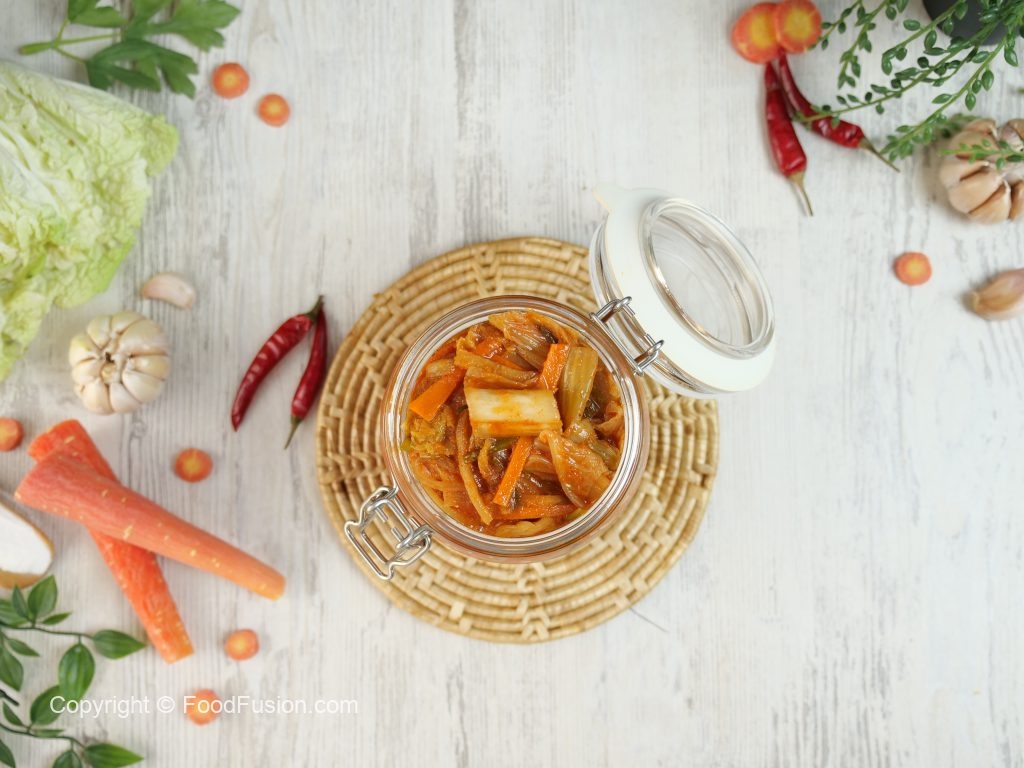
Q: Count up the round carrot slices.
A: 9